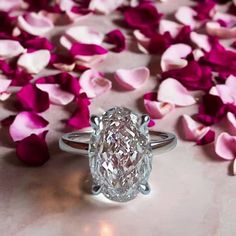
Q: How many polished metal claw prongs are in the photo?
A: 4